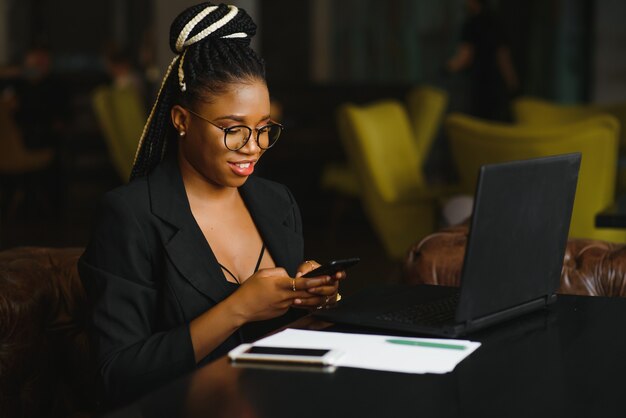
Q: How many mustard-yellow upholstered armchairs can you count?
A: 5